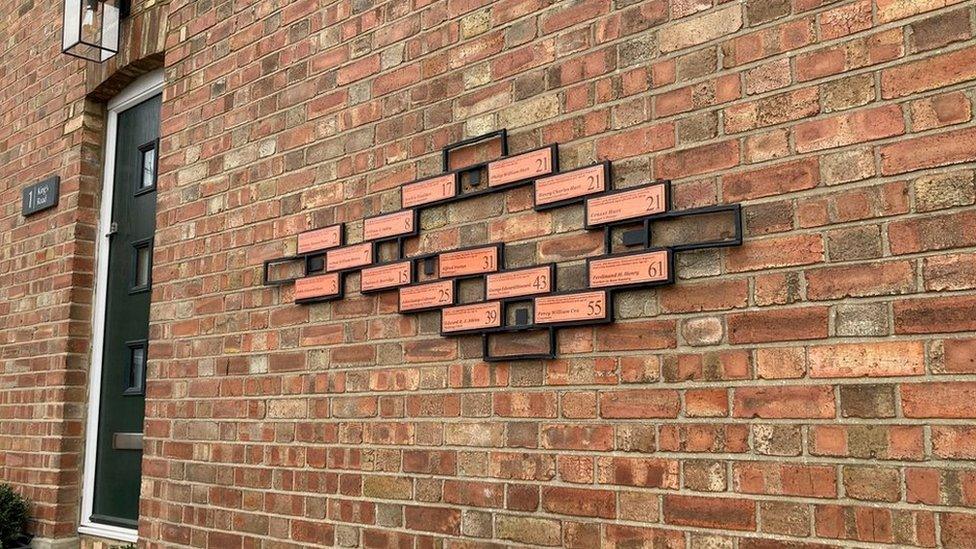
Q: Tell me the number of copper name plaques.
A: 15